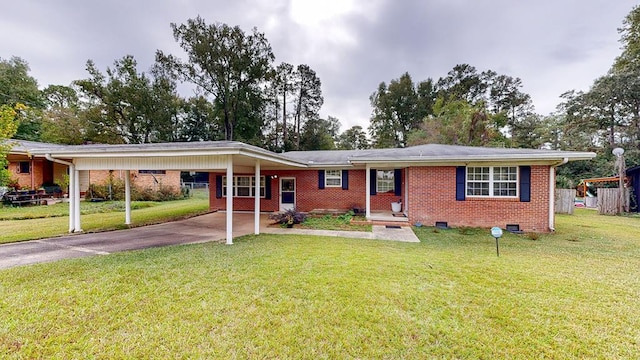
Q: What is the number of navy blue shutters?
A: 8